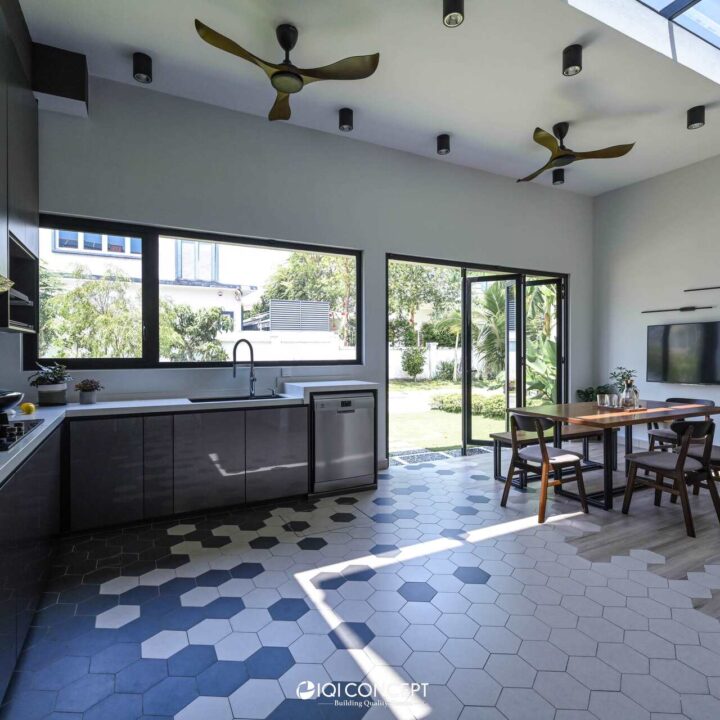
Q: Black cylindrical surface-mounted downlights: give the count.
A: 7